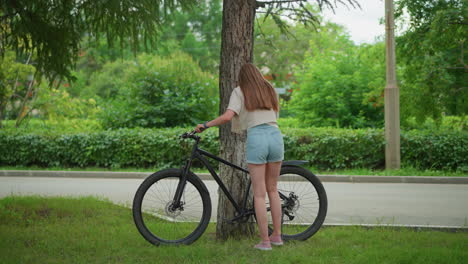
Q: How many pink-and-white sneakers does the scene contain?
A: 2